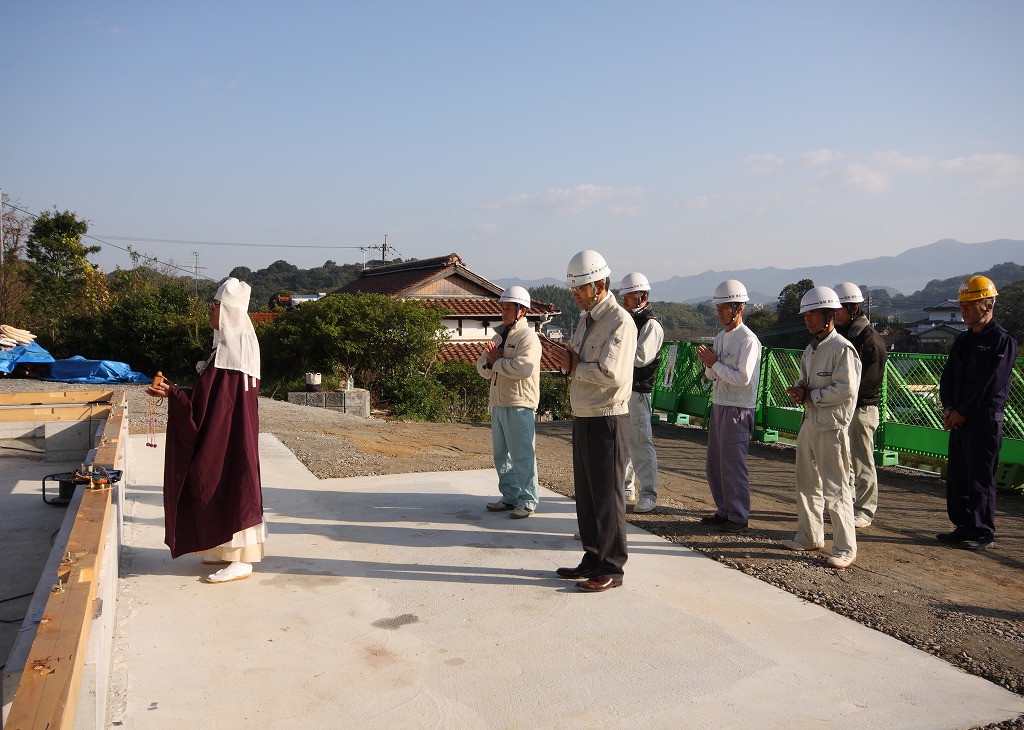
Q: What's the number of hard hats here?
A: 7